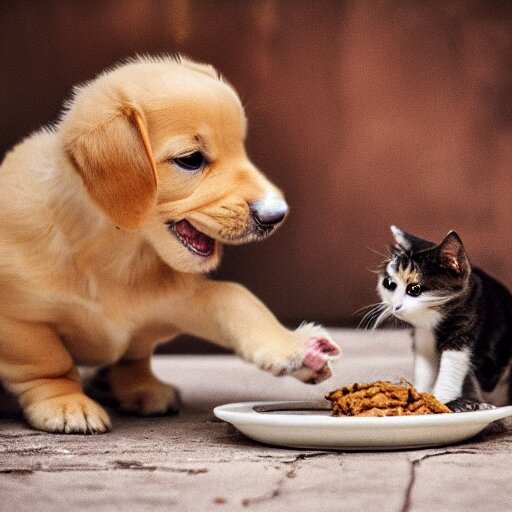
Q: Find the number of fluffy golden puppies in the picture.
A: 1